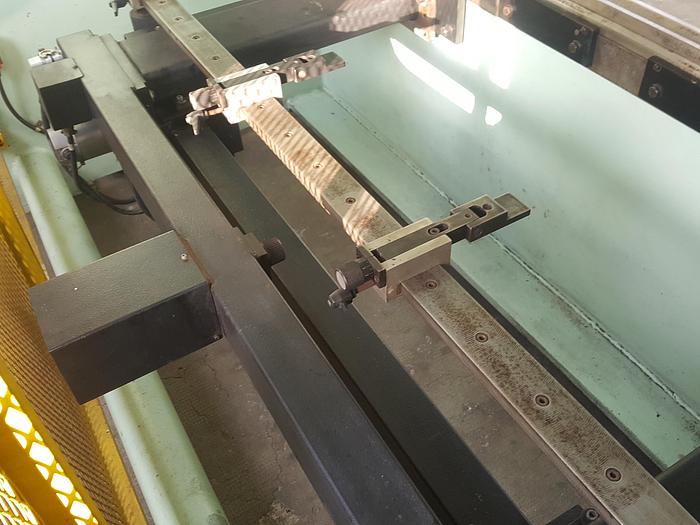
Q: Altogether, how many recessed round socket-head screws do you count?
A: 12